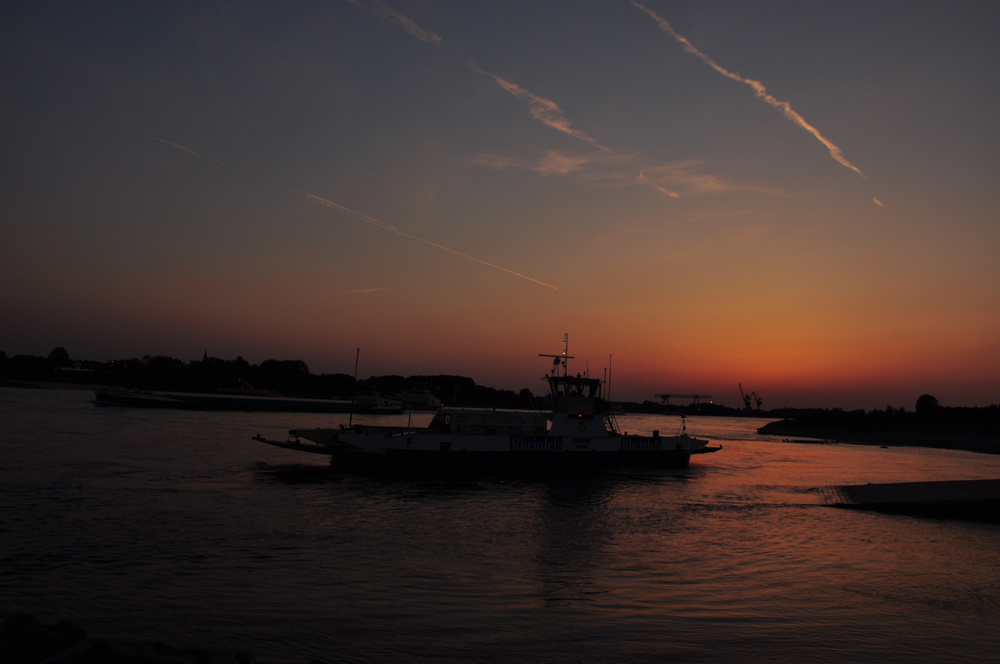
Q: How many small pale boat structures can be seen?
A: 2